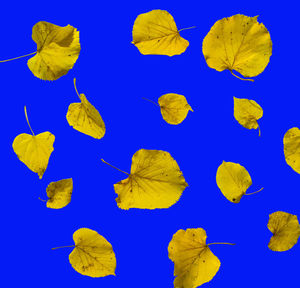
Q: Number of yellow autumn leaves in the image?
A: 14